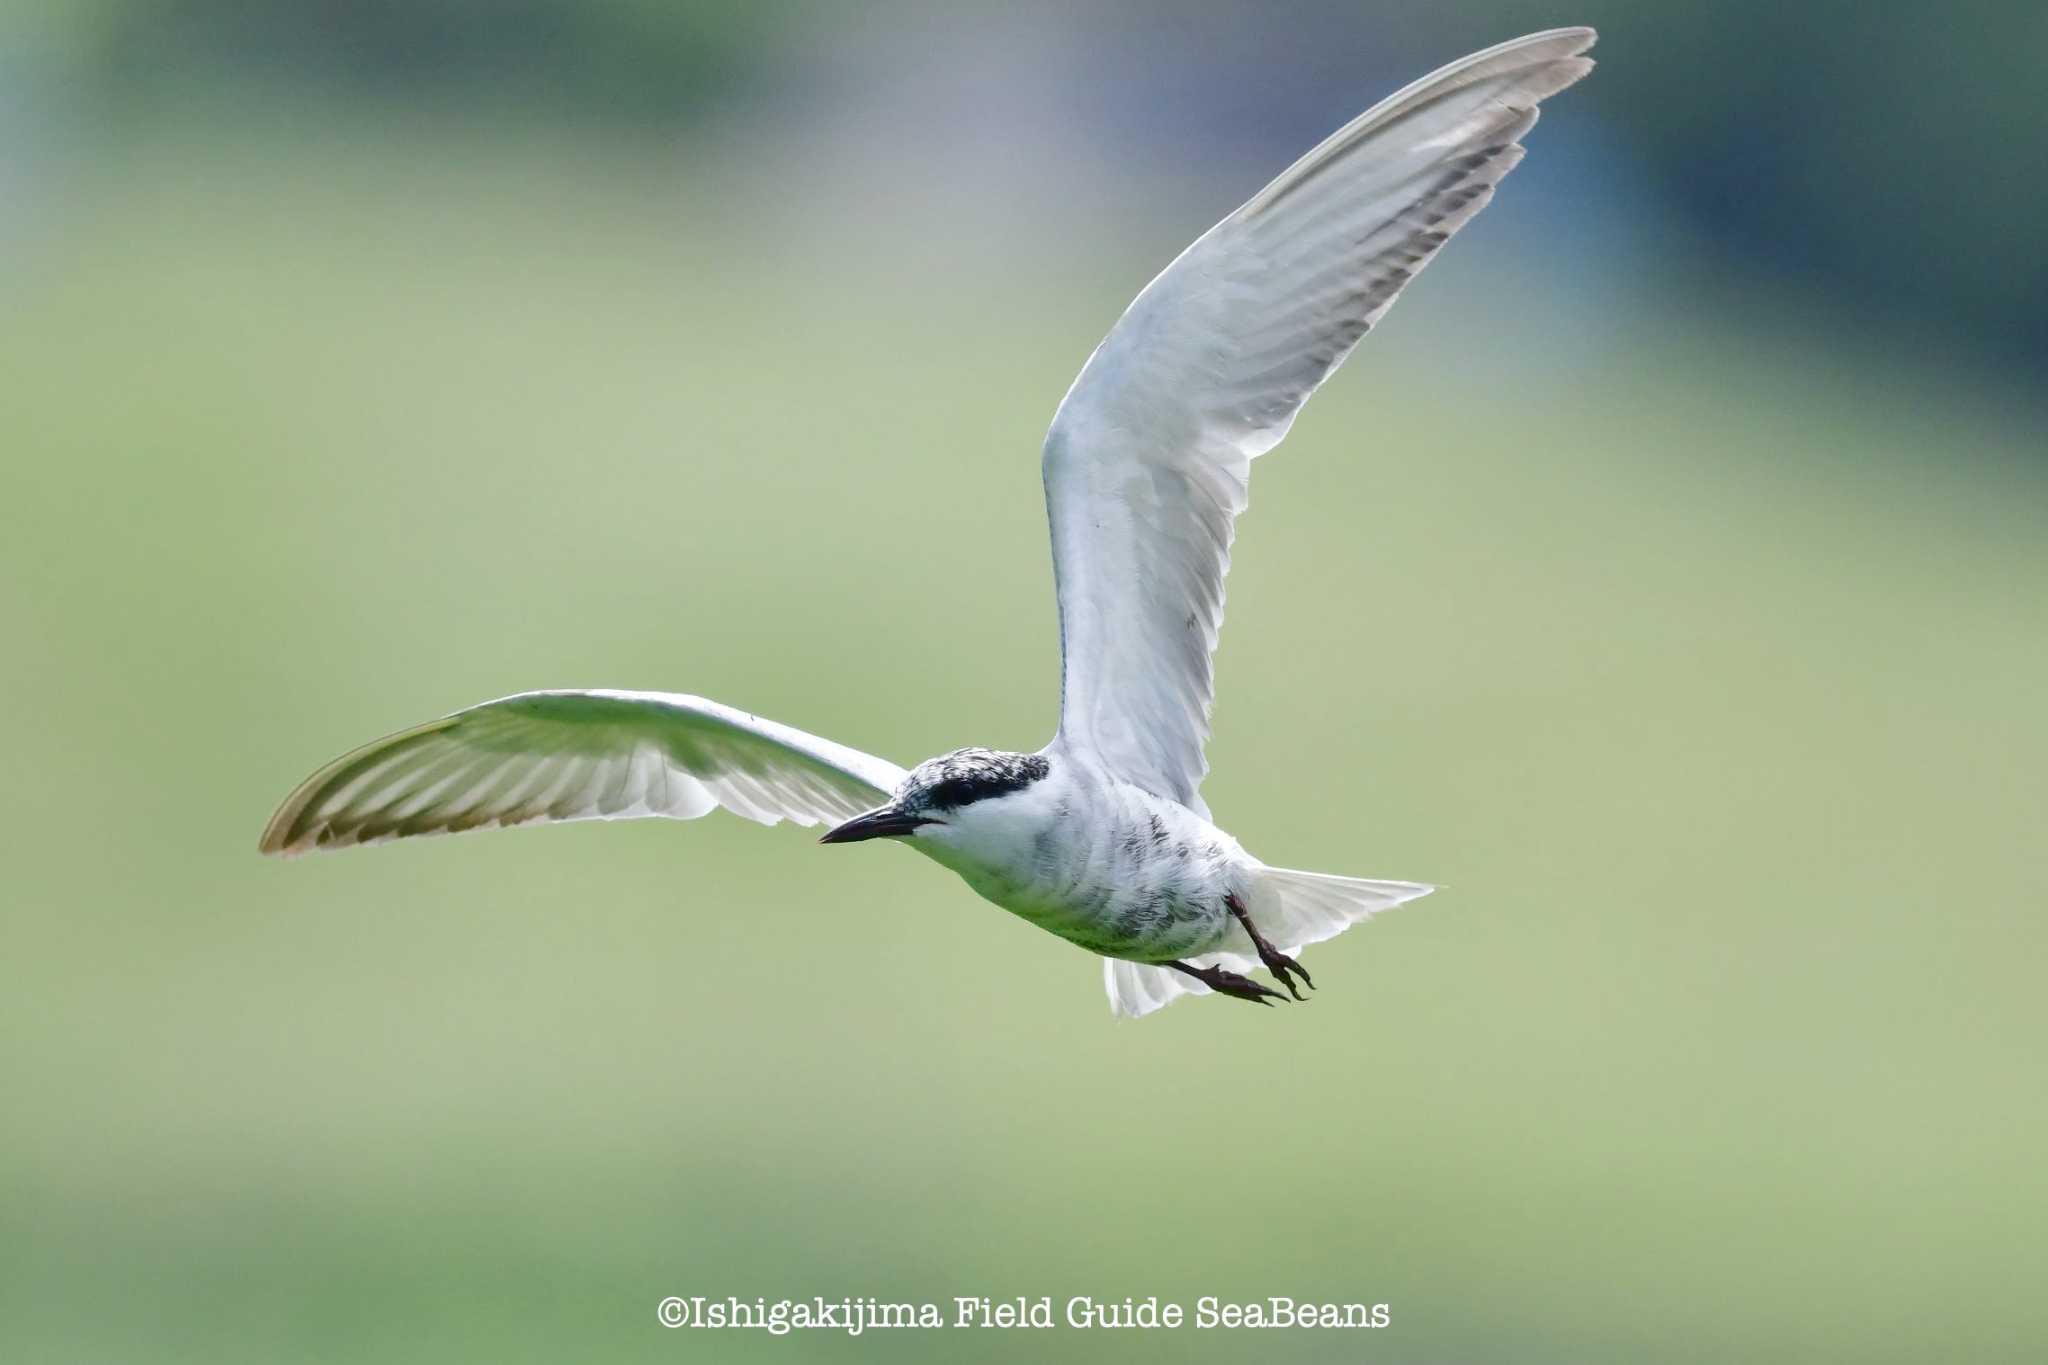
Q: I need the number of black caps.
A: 1